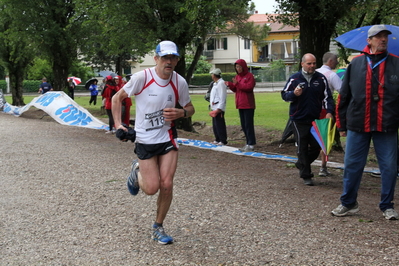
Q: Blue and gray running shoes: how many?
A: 2